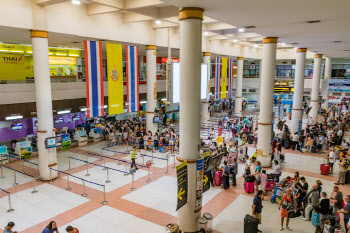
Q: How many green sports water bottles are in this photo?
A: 0